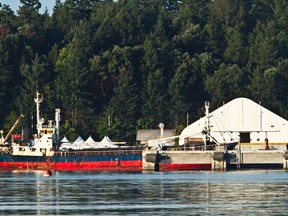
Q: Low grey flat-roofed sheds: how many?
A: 1